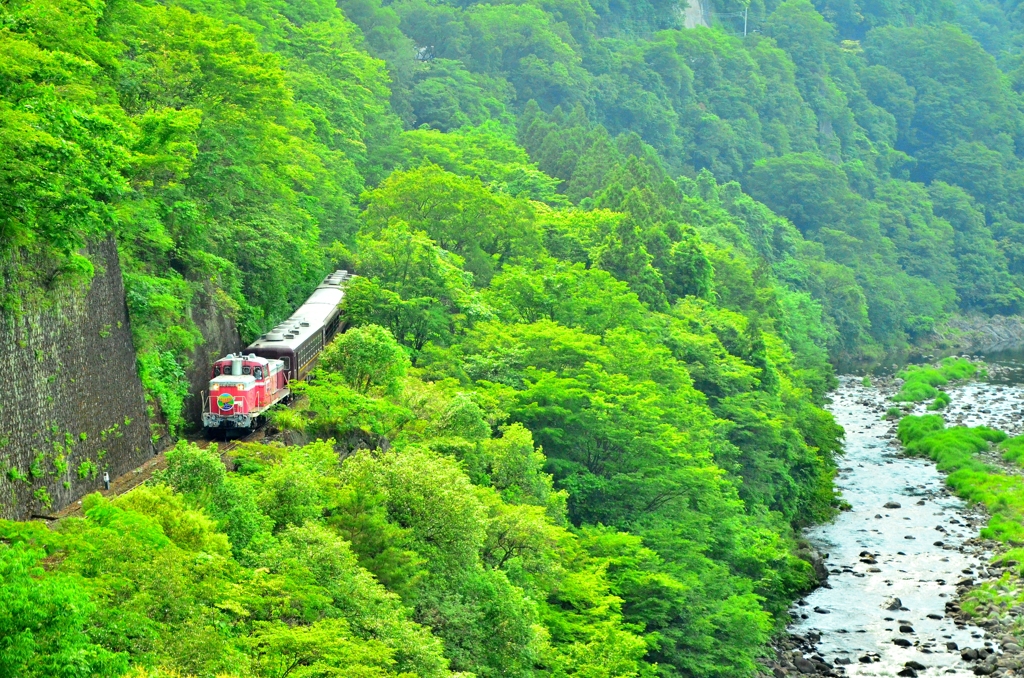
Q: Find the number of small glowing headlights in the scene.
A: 2